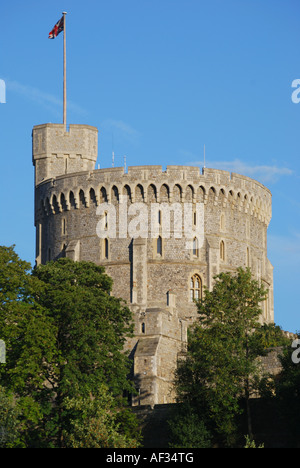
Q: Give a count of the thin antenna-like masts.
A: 3